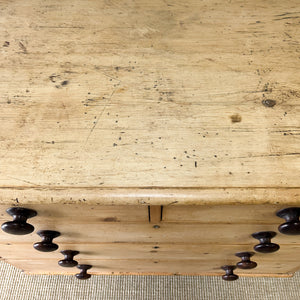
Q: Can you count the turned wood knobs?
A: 8